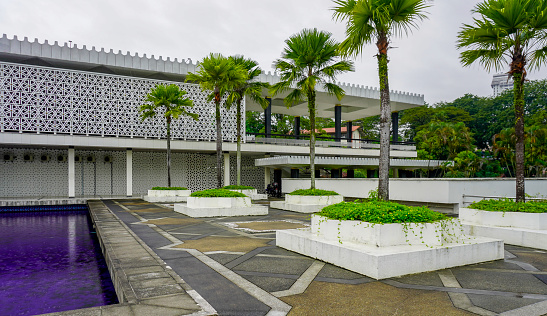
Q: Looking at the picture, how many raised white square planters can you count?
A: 6